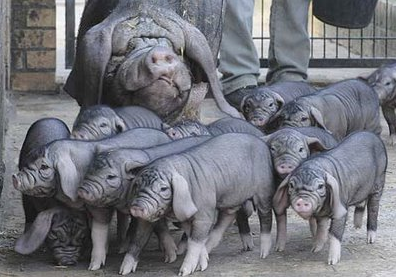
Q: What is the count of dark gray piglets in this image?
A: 11